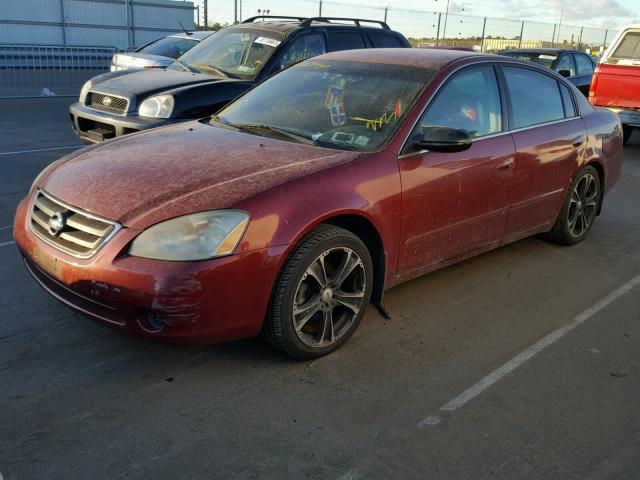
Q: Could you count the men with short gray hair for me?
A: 0